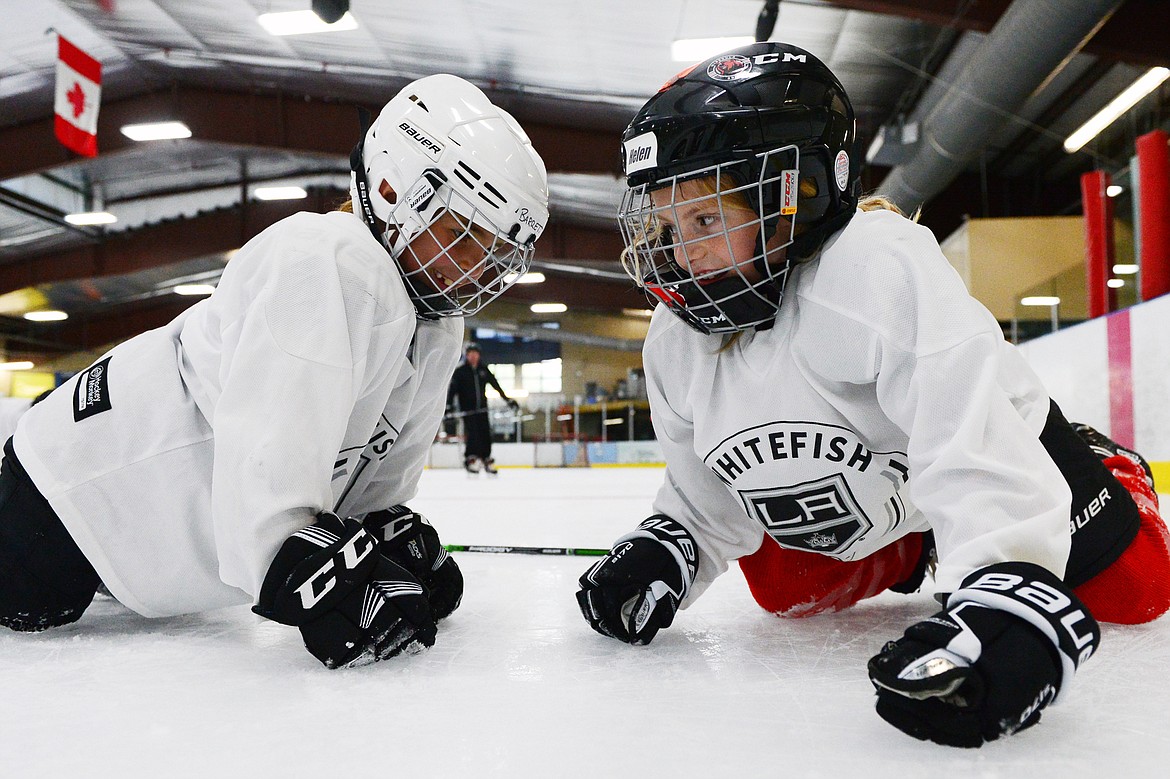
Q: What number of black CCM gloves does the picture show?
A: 2